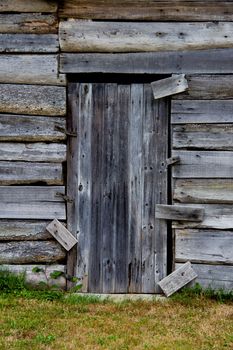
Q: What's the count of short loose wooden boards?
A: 4